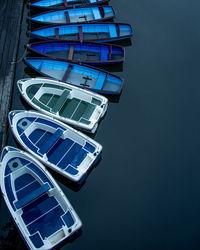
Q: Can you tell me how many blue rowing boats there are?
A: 5